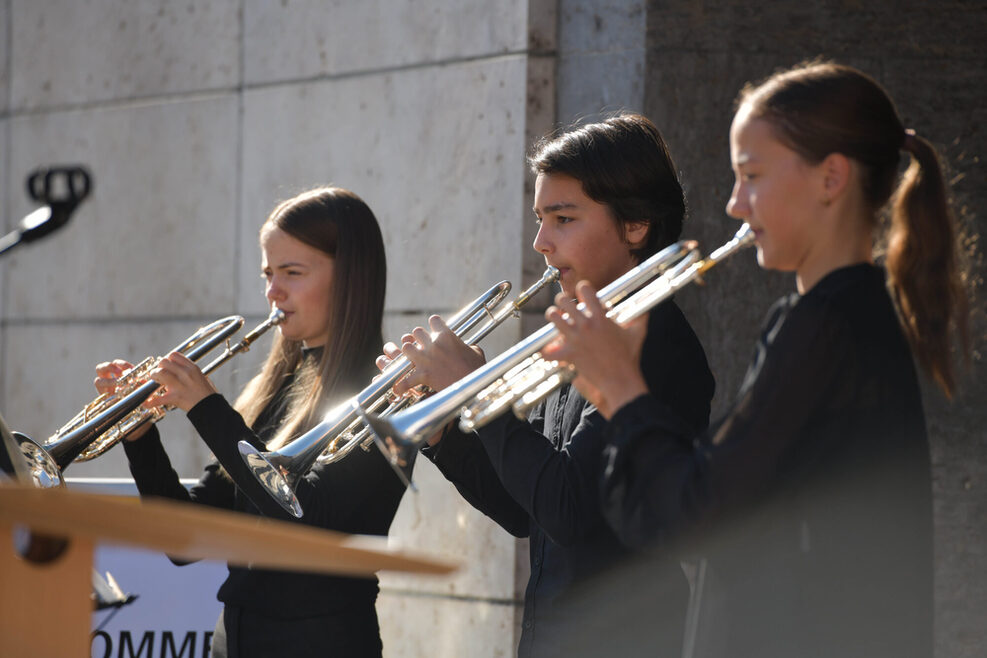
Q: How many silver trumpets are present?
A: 3